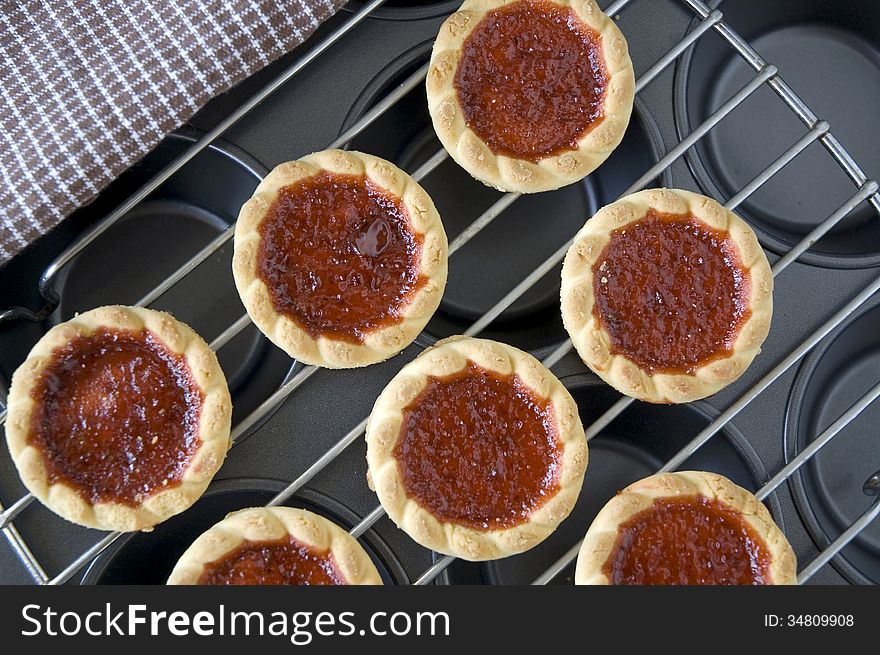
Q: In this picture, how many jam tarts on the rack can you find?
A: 7